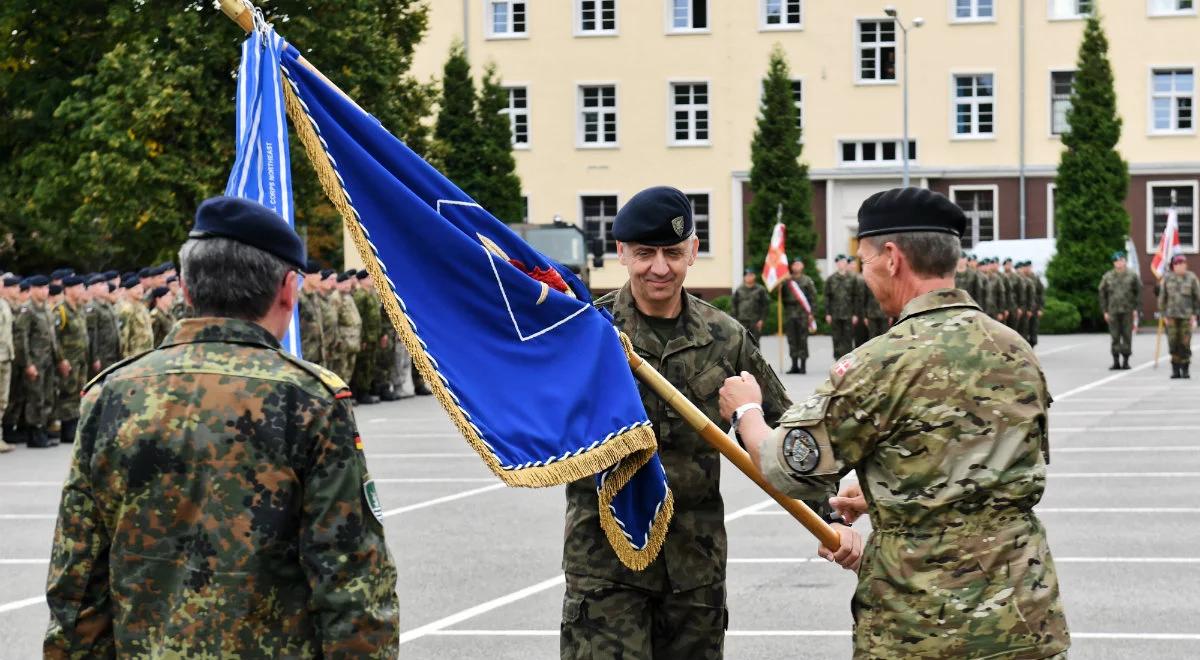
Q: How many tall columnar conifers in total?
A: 4